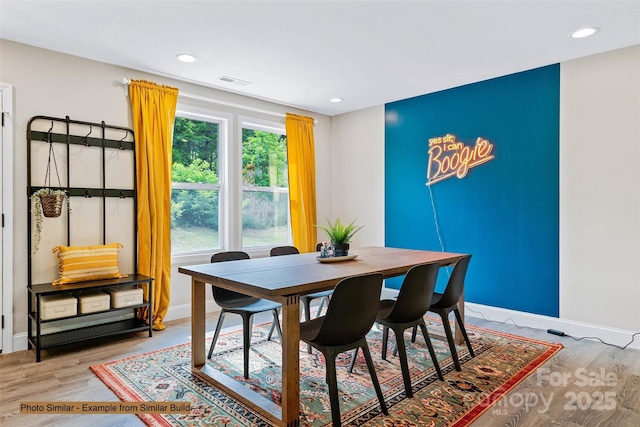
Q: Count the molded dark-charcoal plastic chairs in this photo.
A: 6